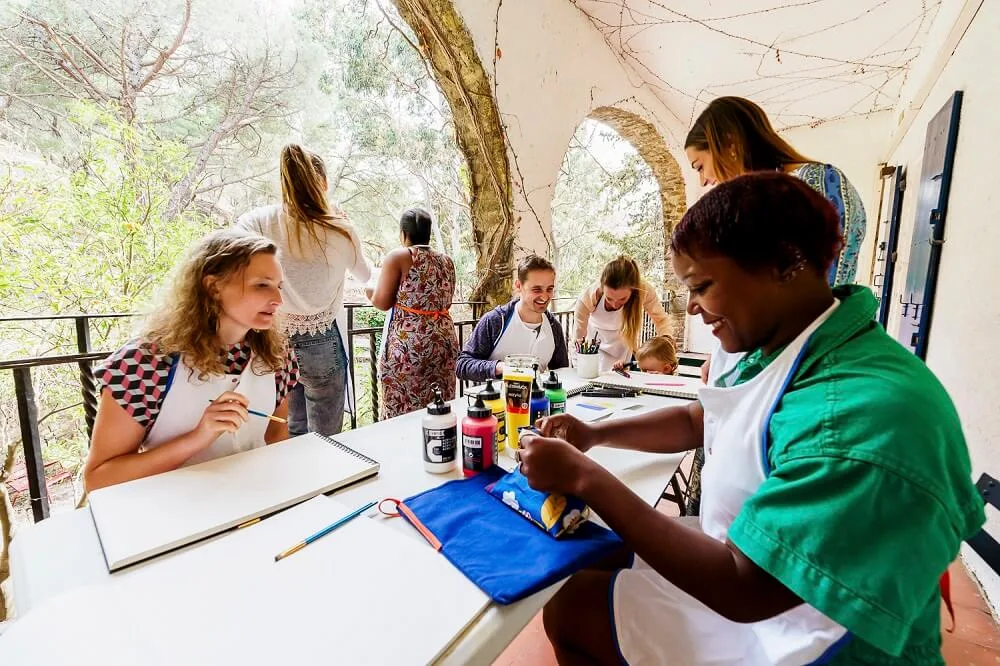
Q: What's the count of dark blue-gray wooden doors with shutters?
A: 2